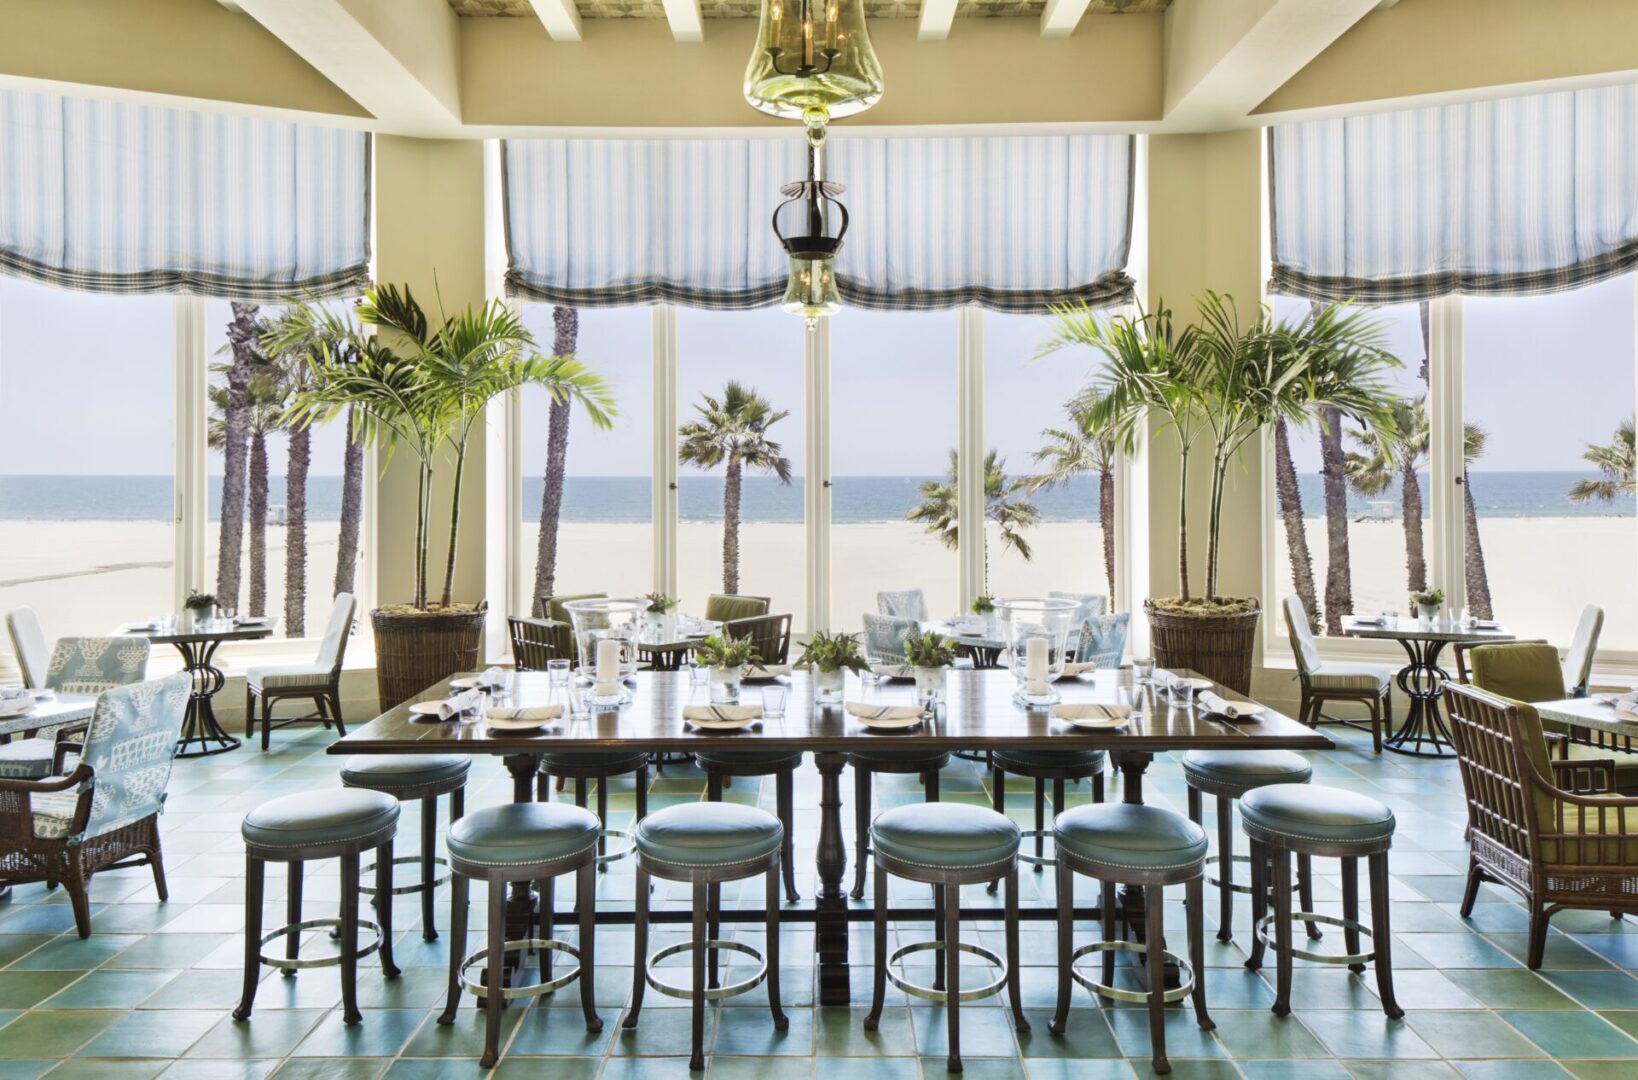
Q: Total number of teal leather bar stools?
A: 12